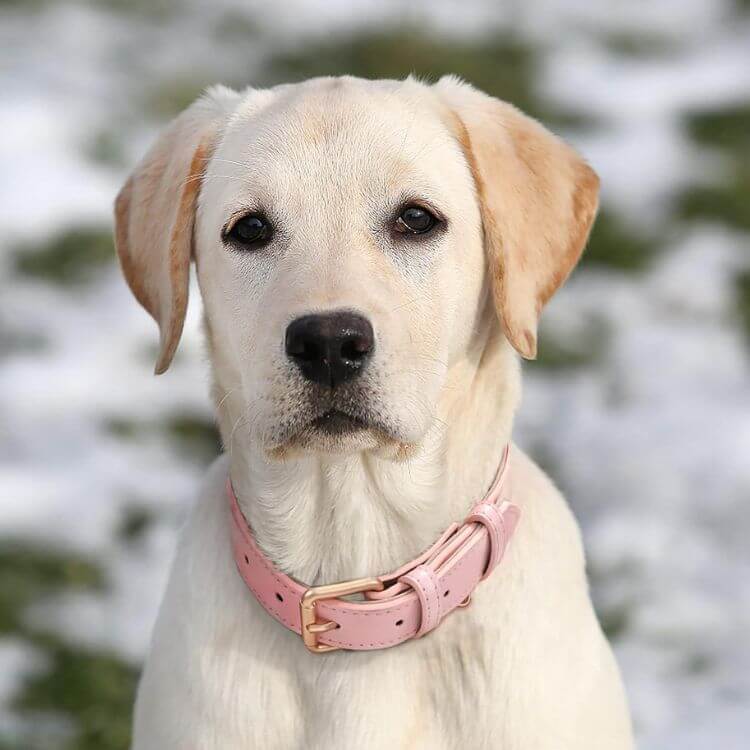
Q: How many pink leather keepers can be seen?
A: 2